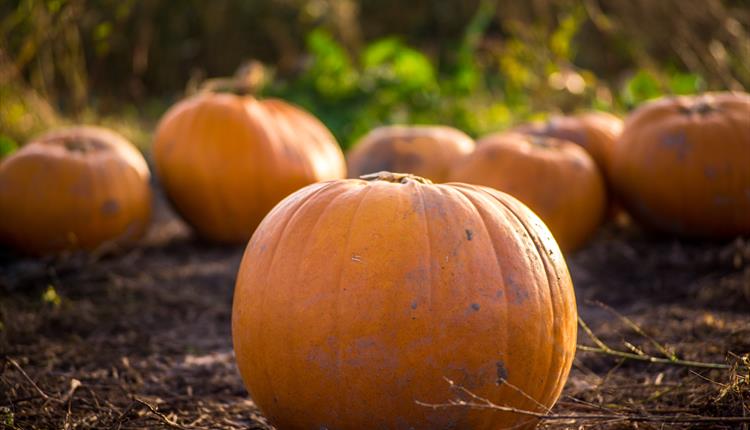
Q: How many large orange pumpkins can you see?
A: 7